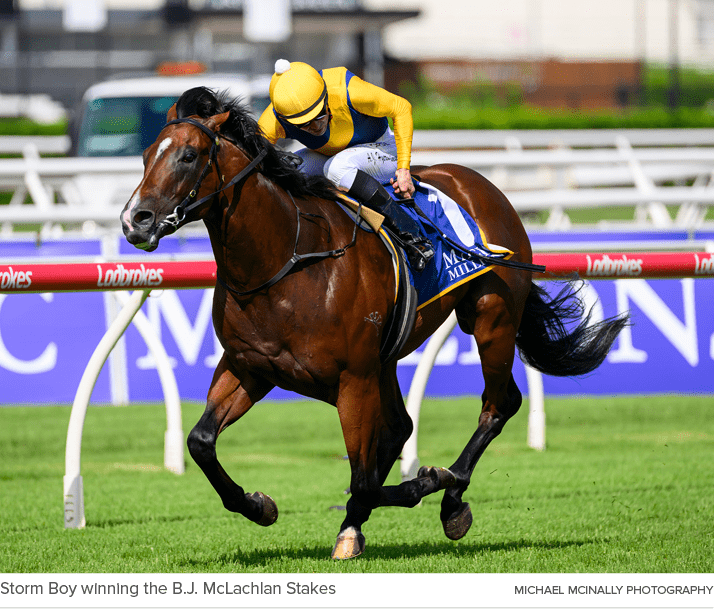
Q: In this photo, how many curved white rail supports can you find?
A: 4